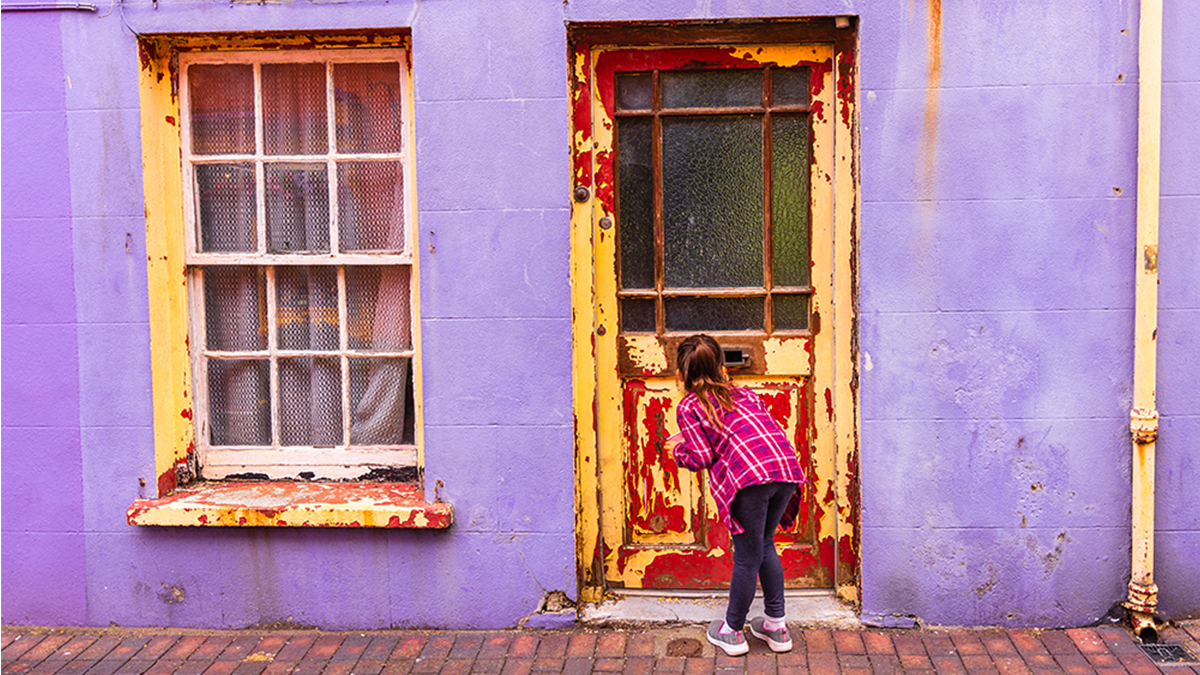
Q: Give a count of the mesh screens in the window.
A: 12